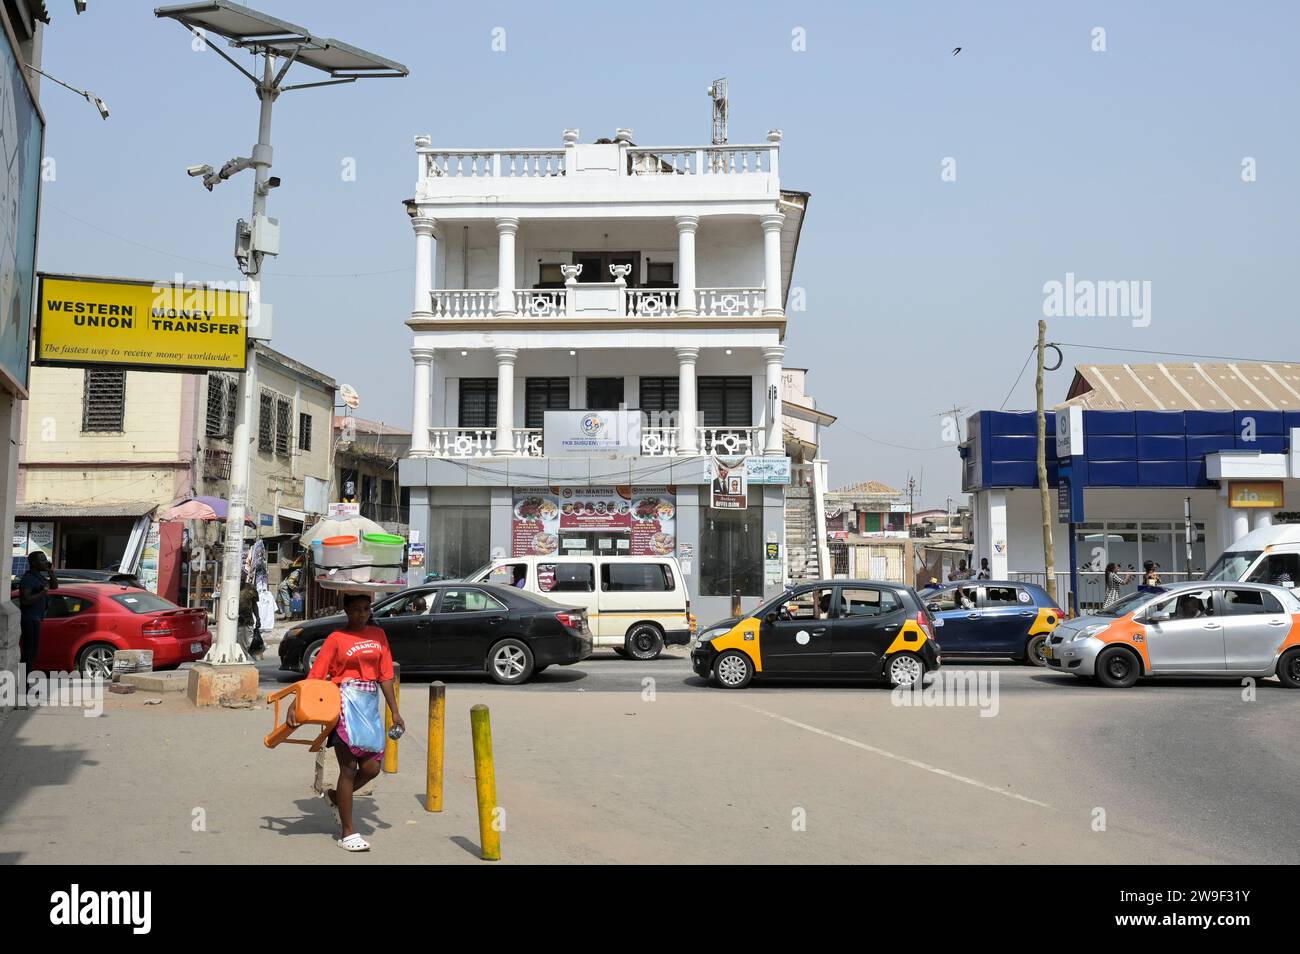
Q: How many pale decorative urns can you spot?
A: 6